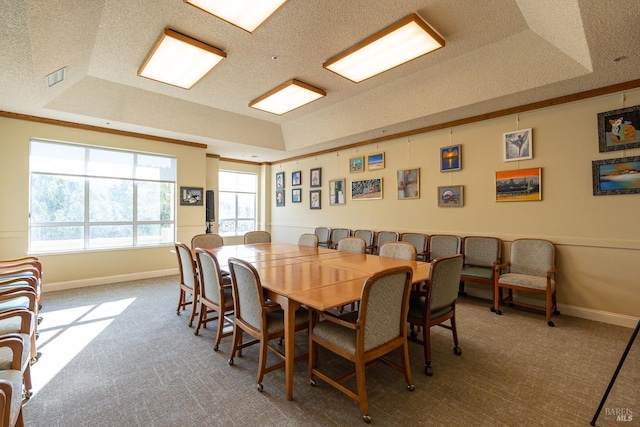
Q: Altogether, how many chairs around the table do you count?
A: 10